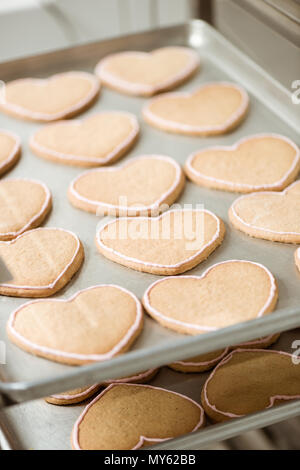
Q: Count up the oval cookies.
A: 0